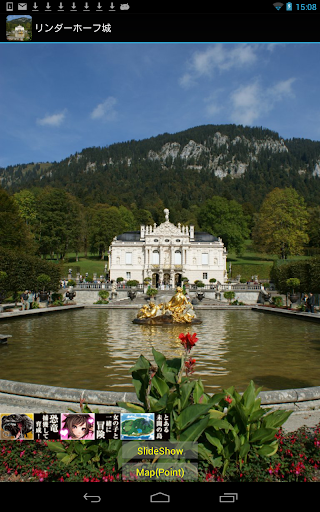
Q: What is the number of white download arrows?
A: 7